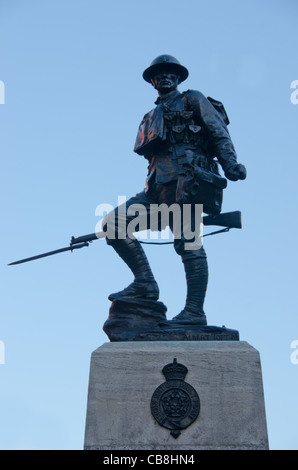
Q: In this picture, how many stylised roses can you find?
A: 1